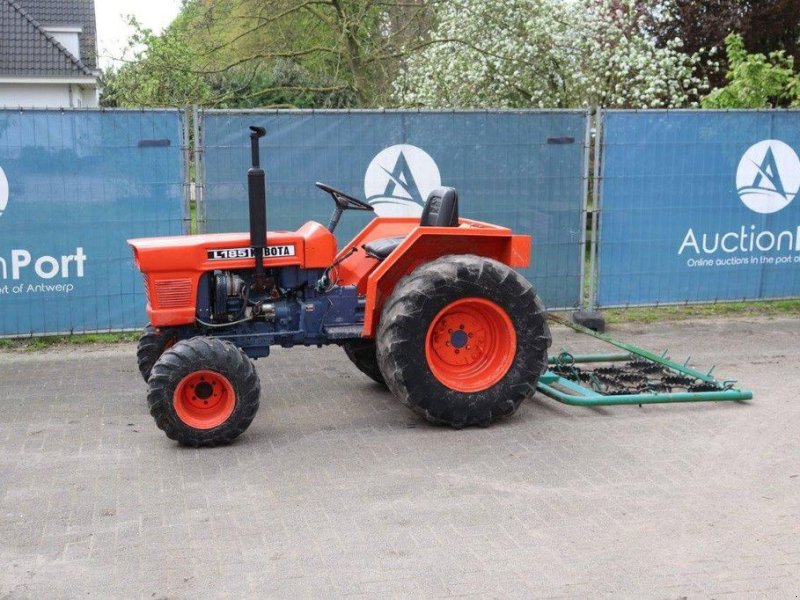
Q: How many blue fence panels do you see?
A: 3